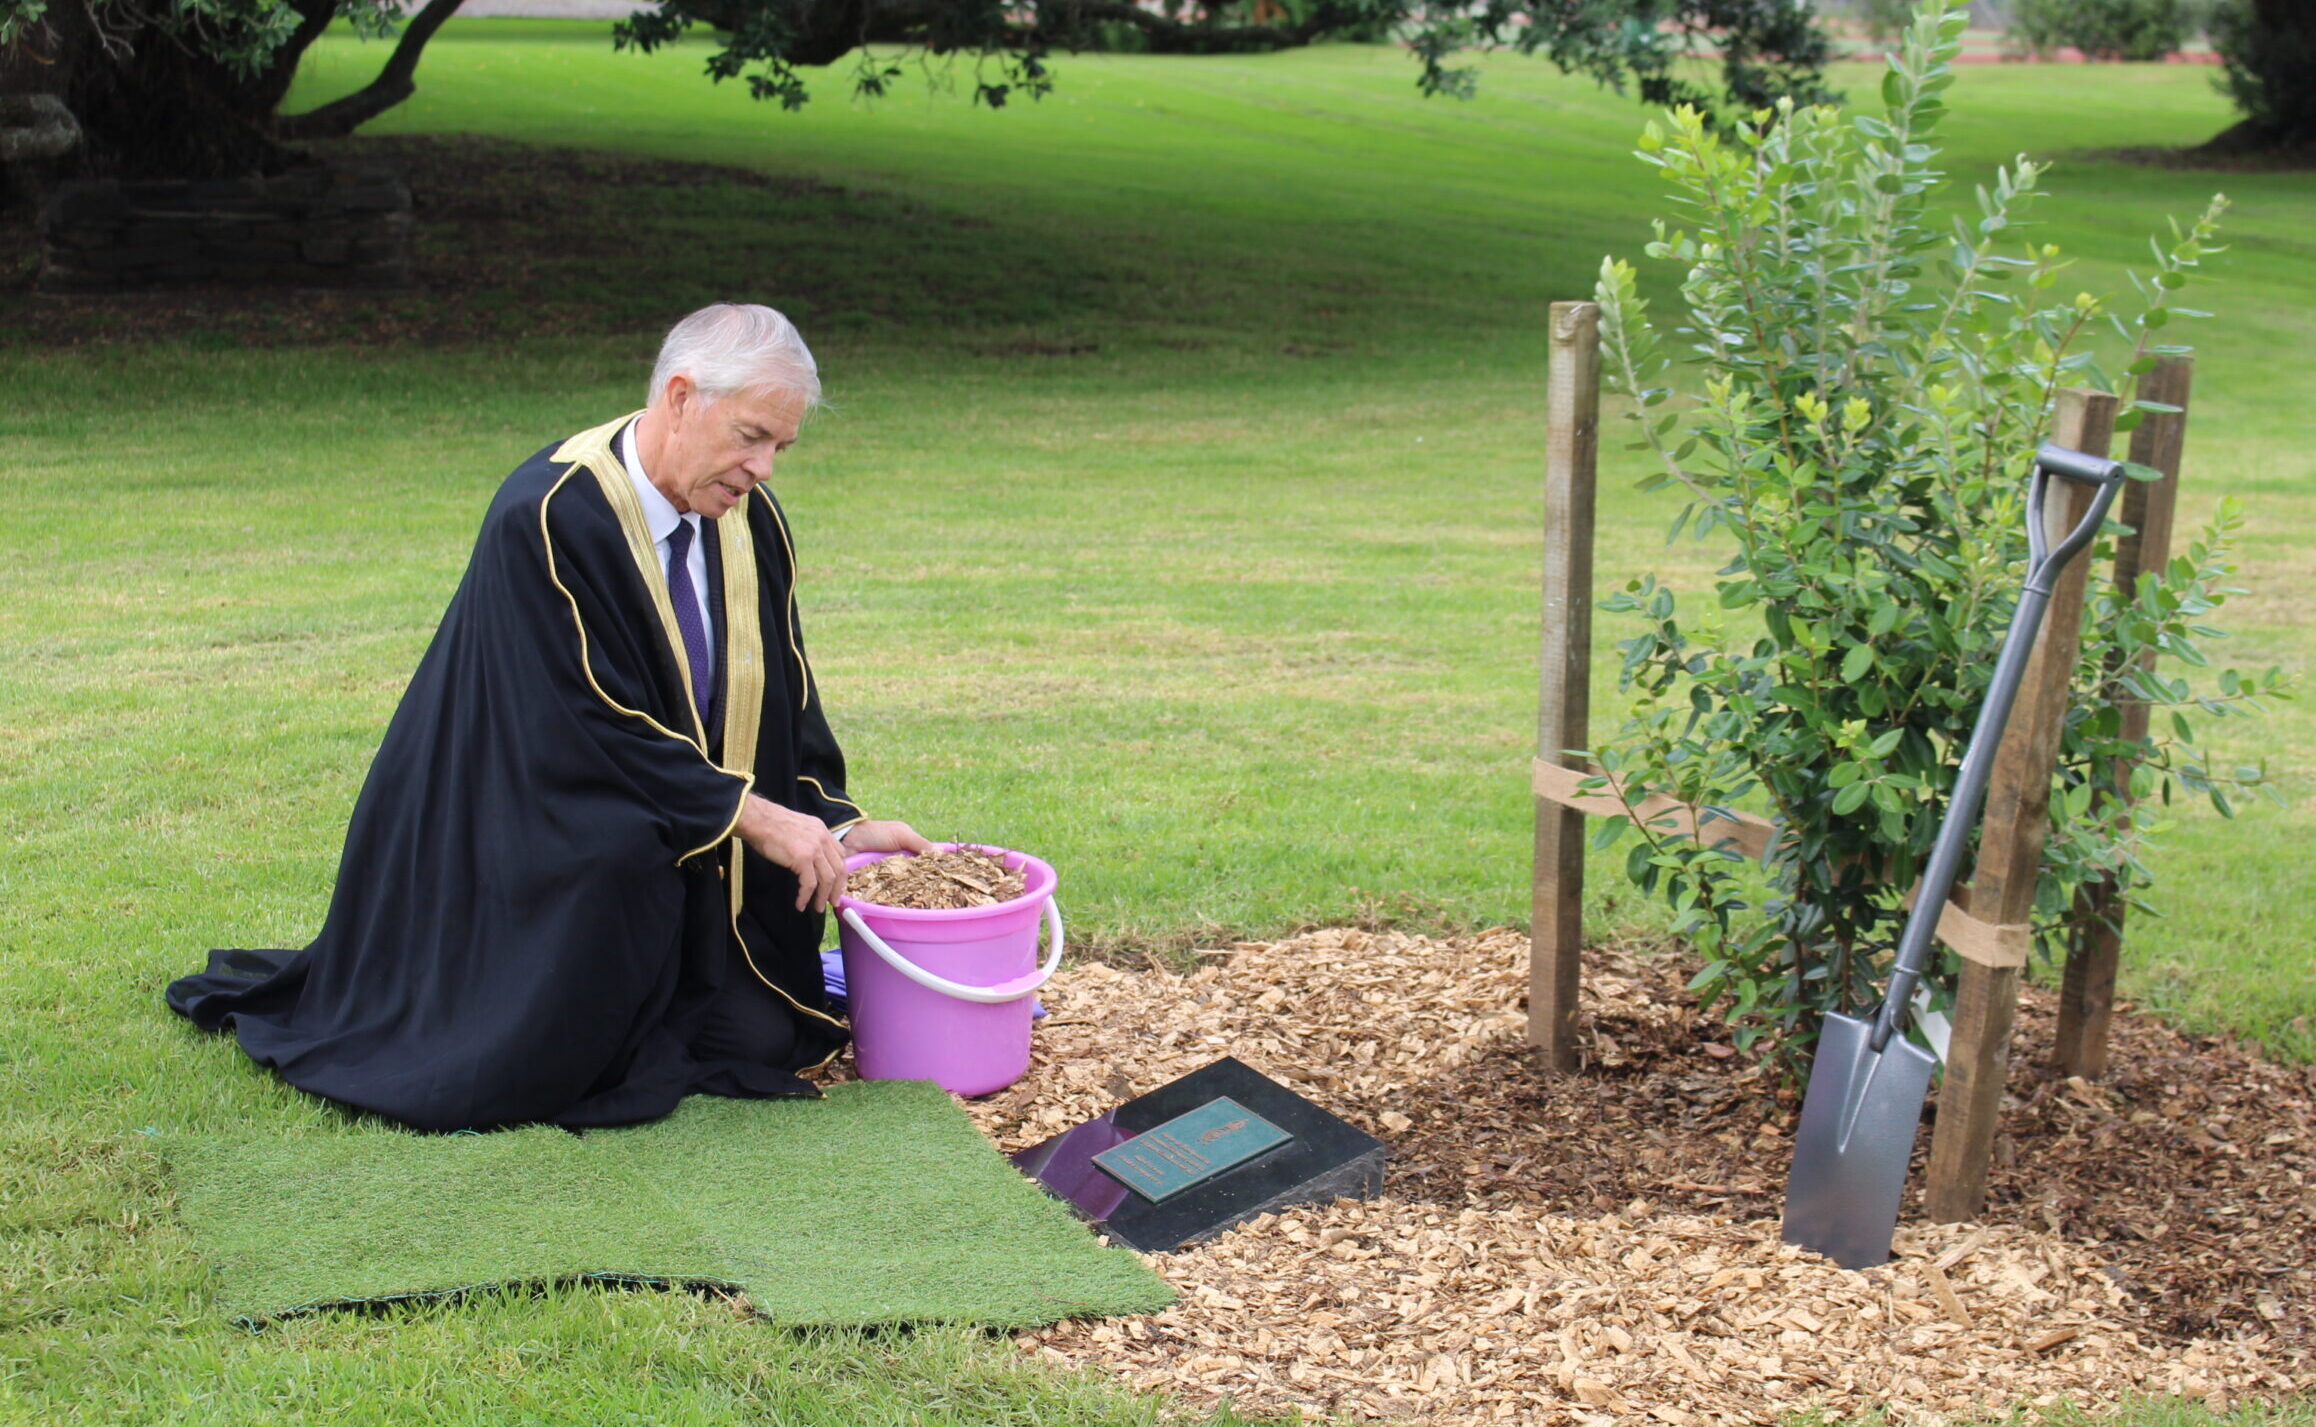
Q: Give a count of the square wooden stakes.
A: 3